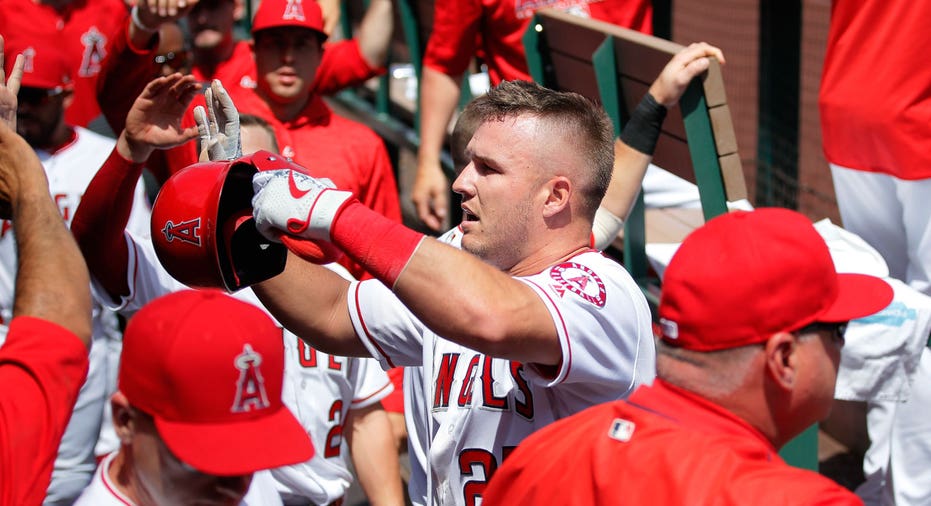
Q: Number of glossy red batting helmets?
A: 1